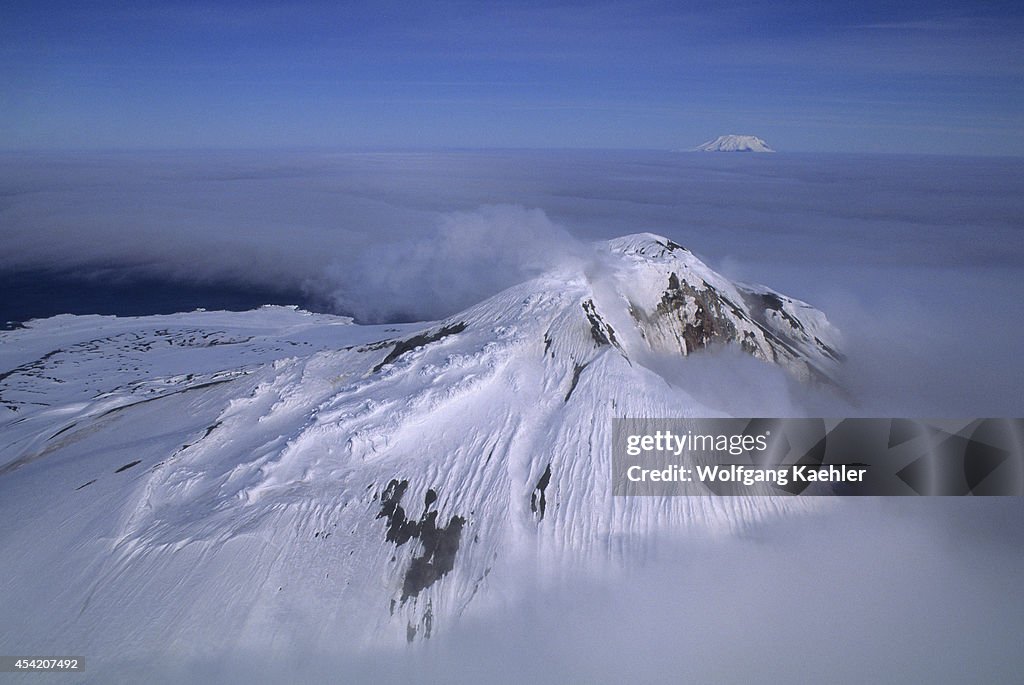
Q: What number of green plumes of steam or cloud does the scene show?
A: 0